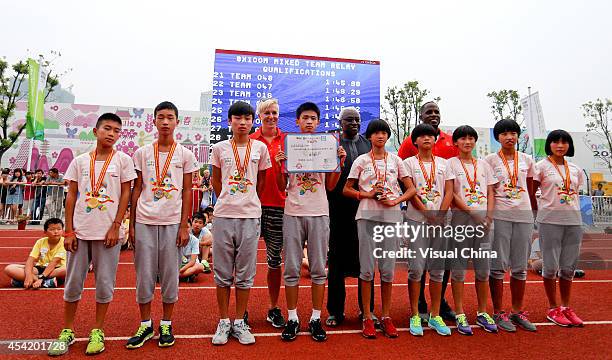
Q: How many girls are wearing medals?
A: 5